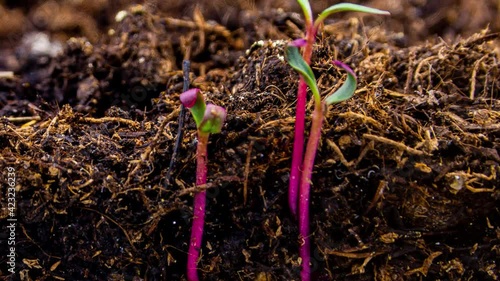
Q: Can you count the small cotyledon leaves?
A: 6